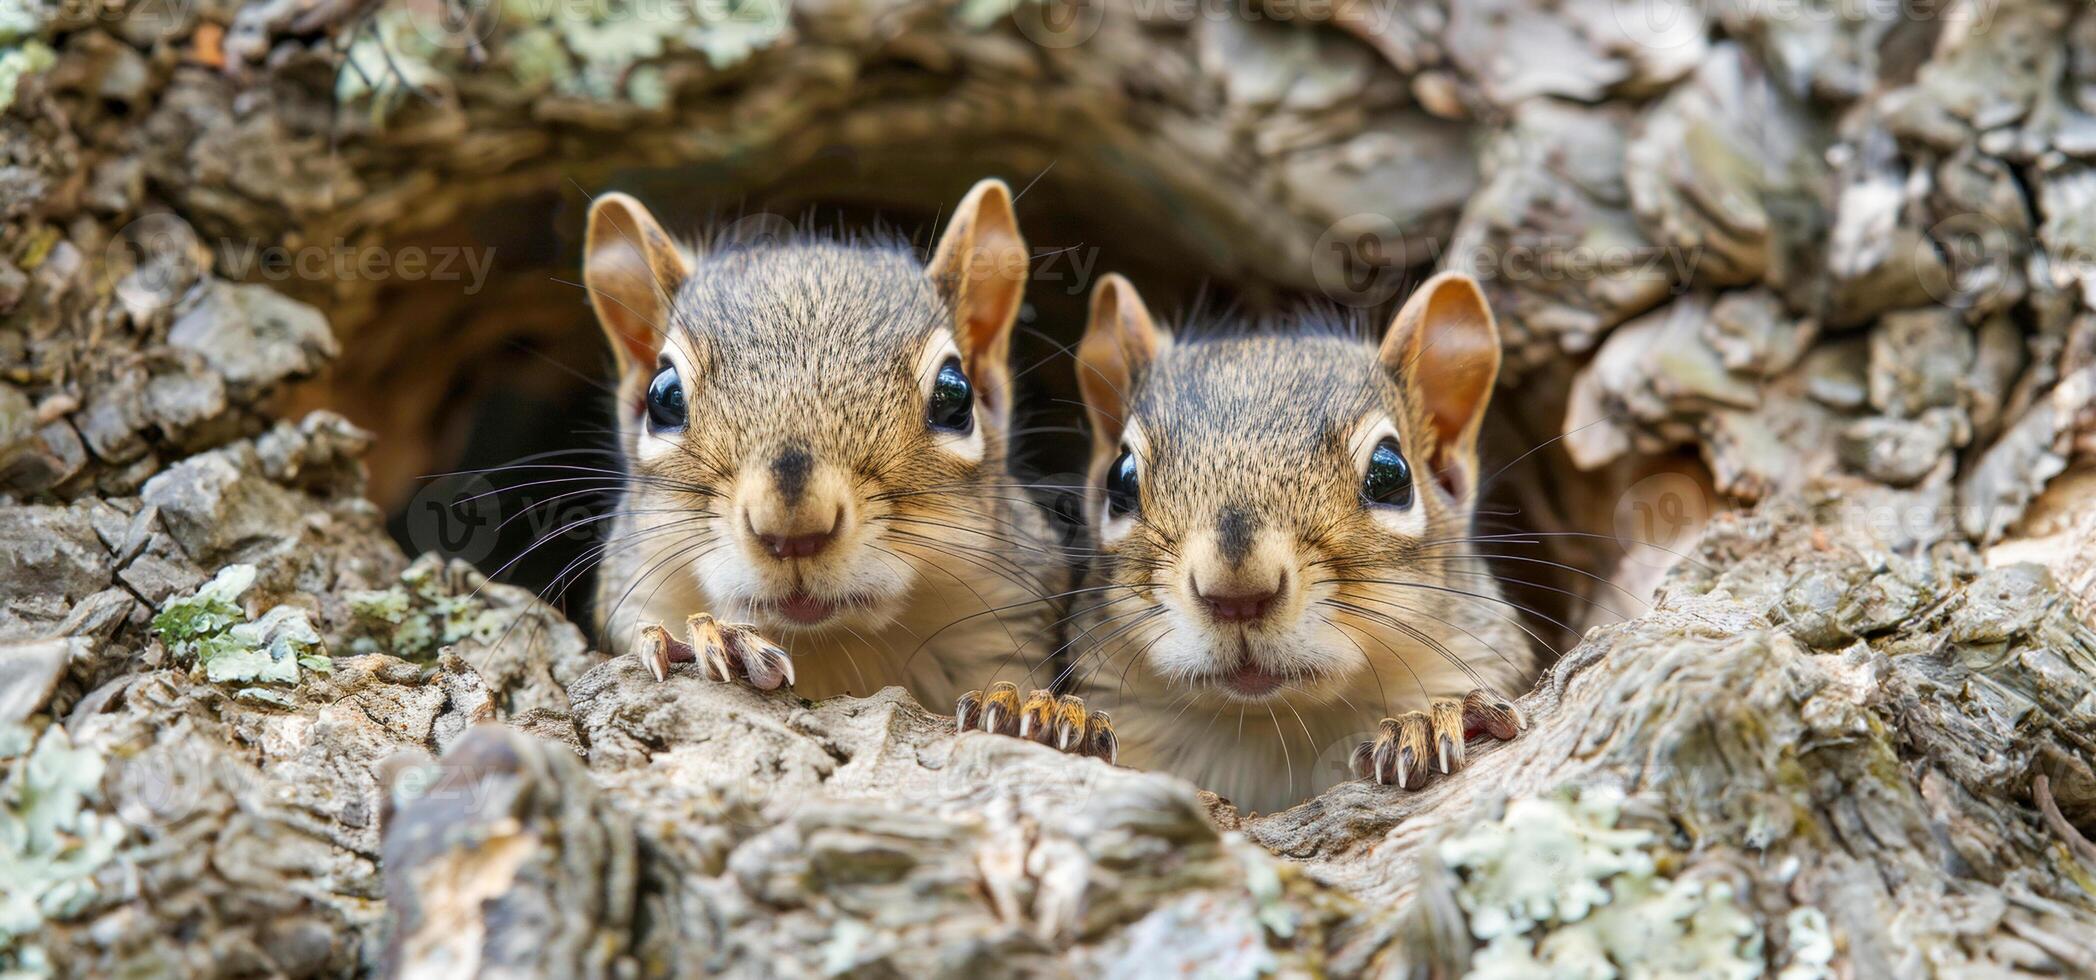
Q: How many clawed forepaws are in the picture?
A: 3